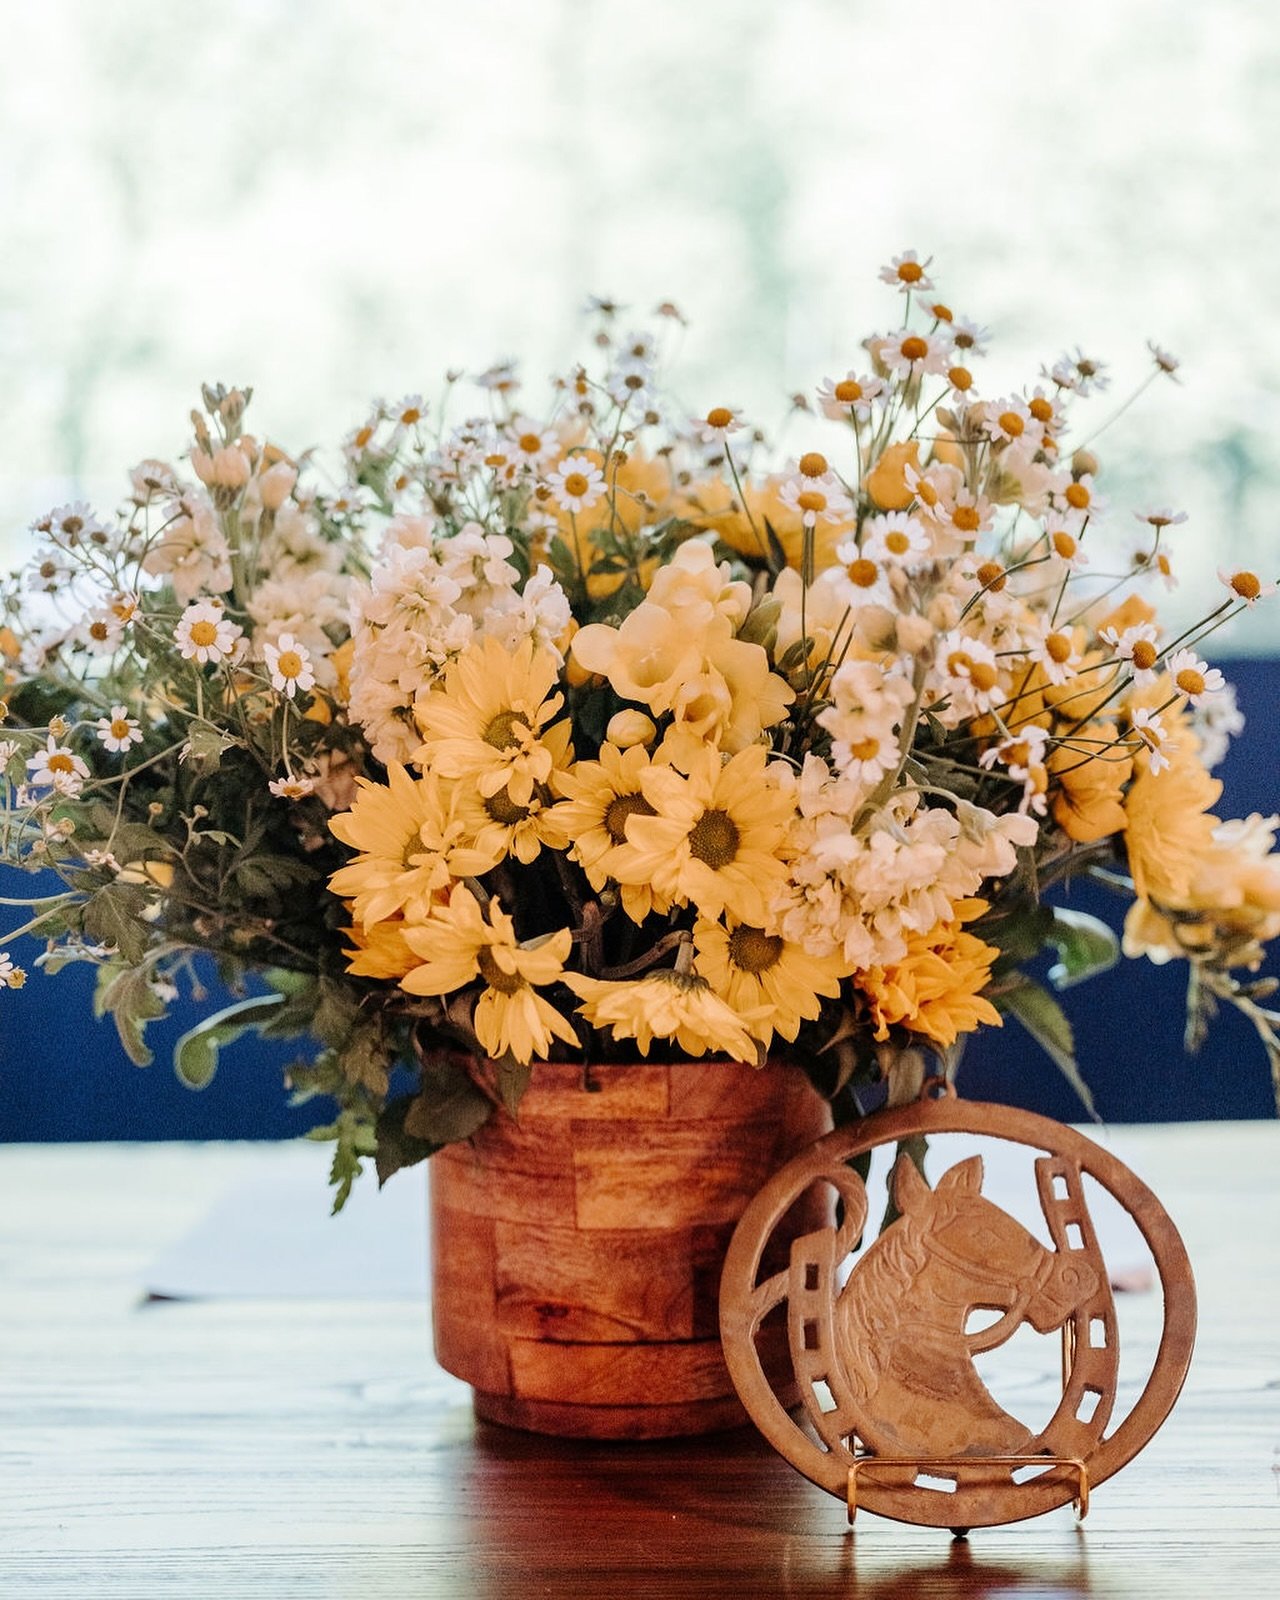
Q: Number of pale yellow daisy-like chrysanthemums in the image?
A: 8